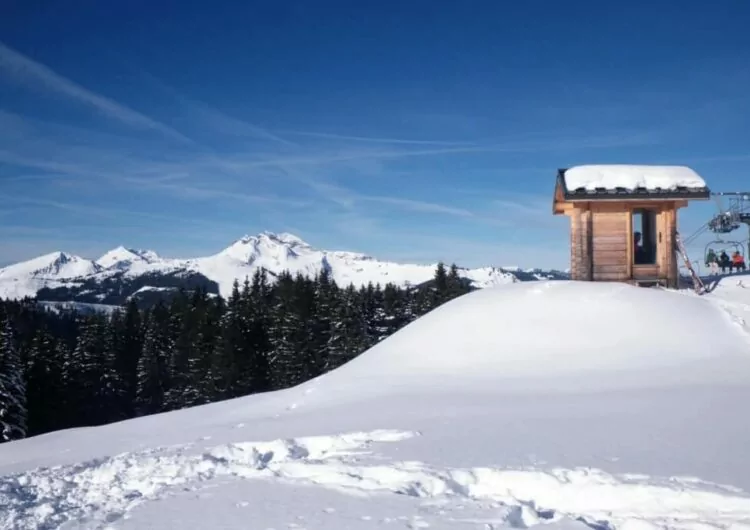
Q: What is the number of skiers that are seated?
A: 3